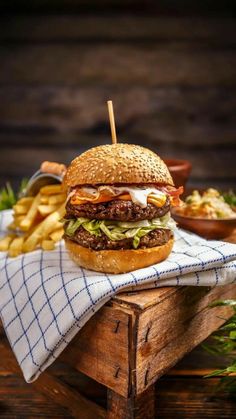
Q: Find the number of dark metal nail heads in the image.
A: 4